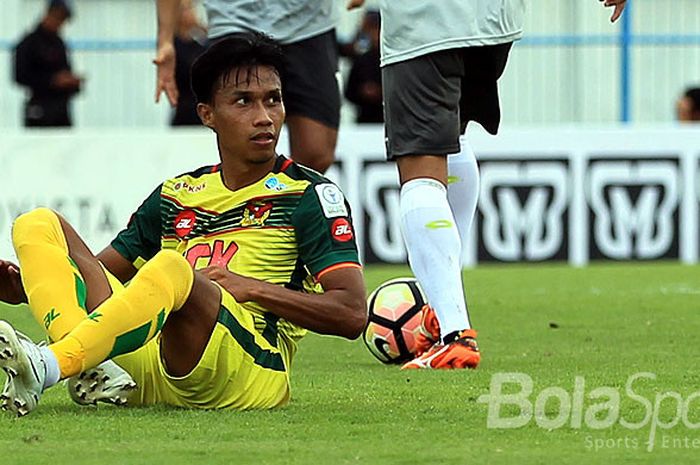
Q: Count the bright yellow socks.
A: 2